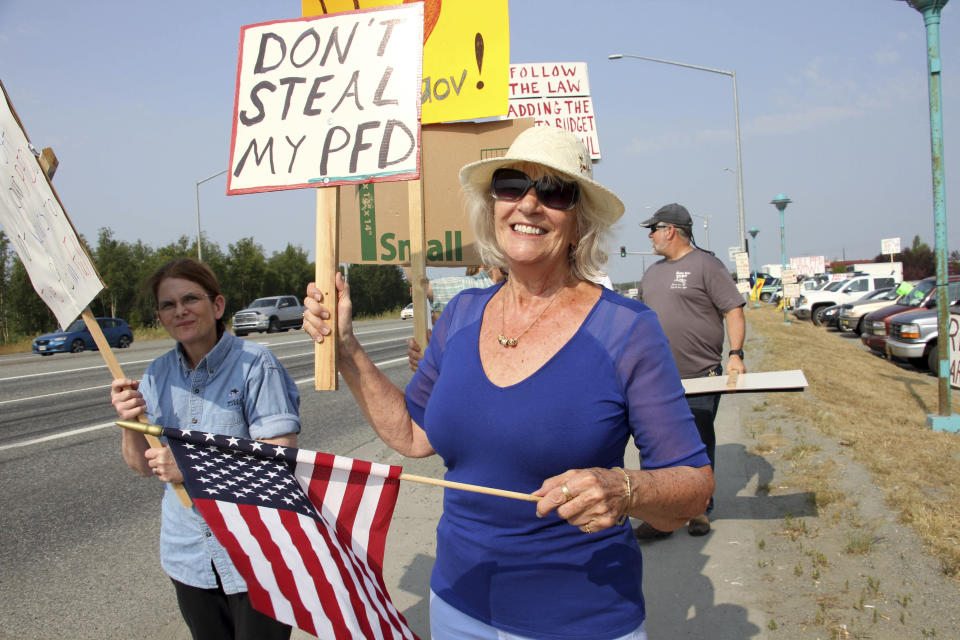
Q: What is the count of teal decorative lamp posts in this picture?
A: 3